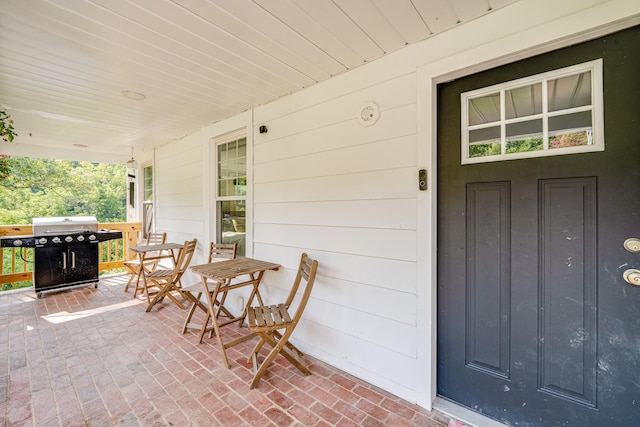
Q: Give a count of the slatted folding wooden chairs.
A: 4